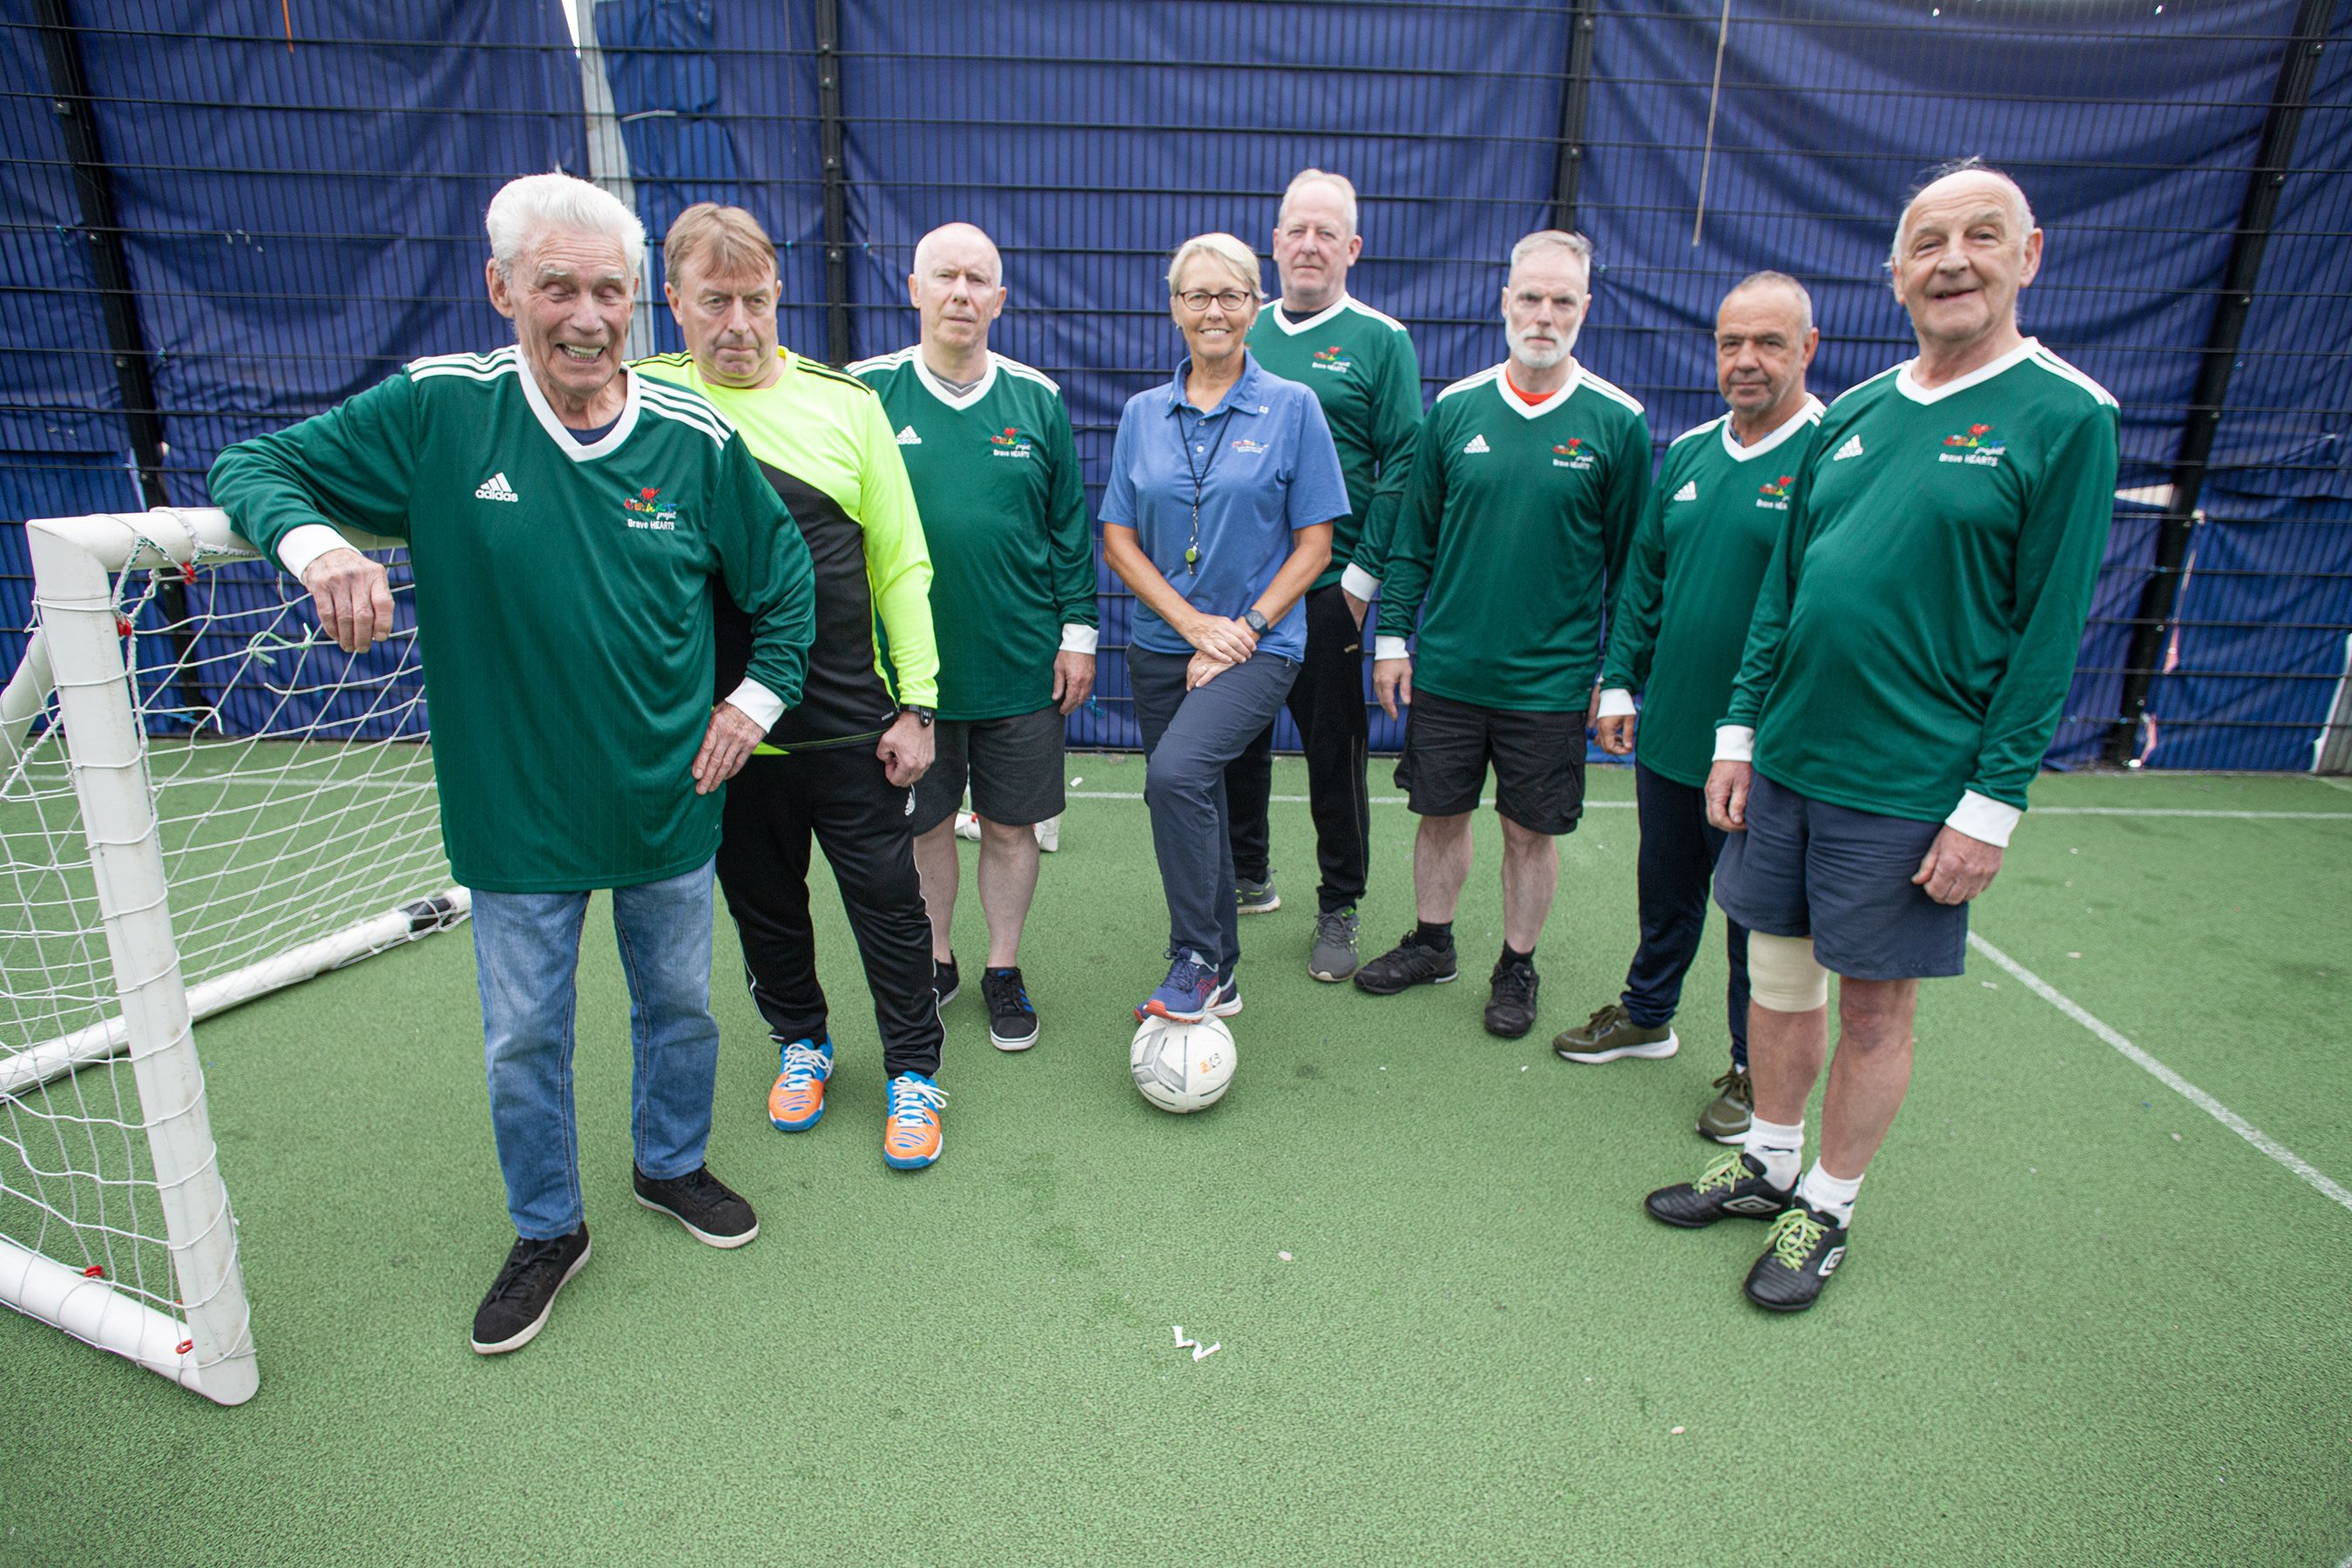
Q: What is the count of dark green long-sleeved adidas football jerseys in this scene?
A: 6